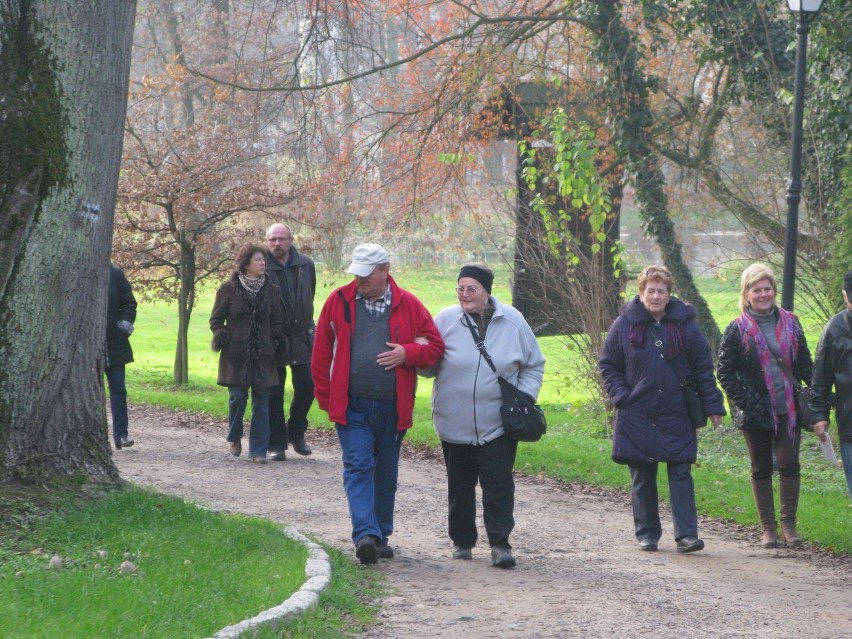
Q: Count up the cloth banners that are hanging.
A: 0